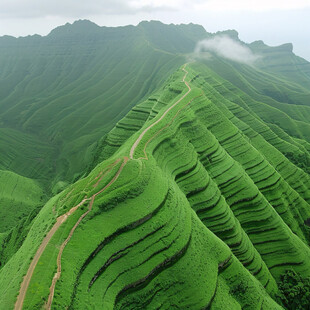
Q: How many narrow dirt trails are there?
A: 2